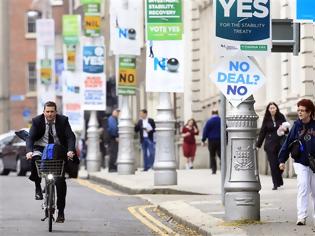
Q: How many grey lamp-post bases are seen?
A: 4